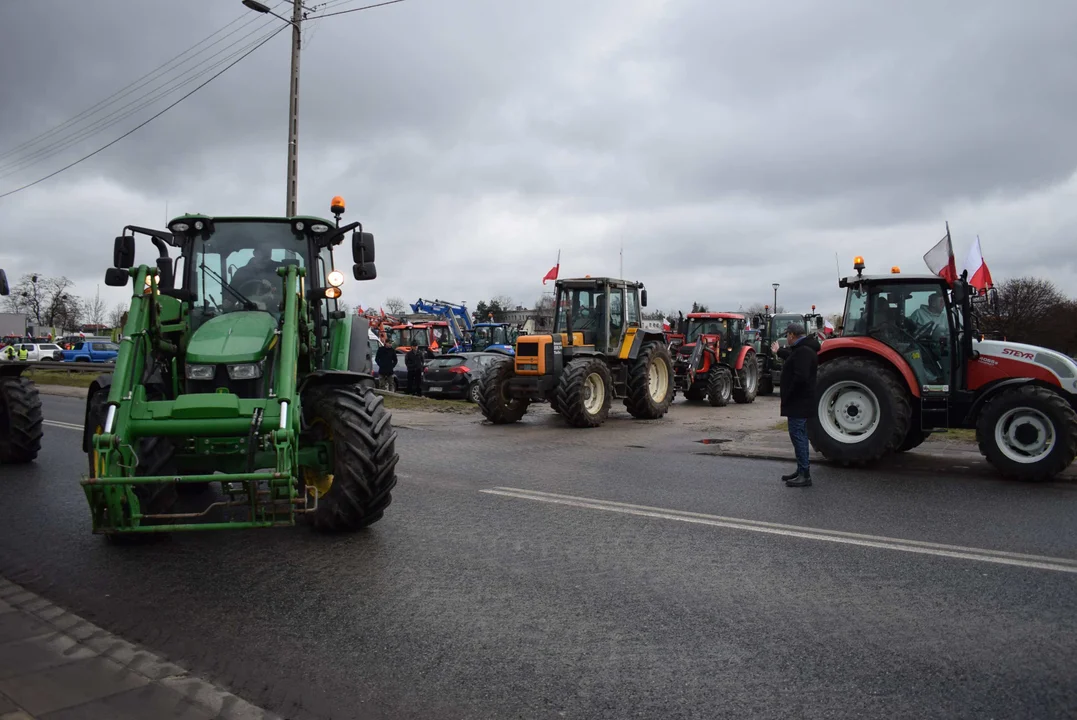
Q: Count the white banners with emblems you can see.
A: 0